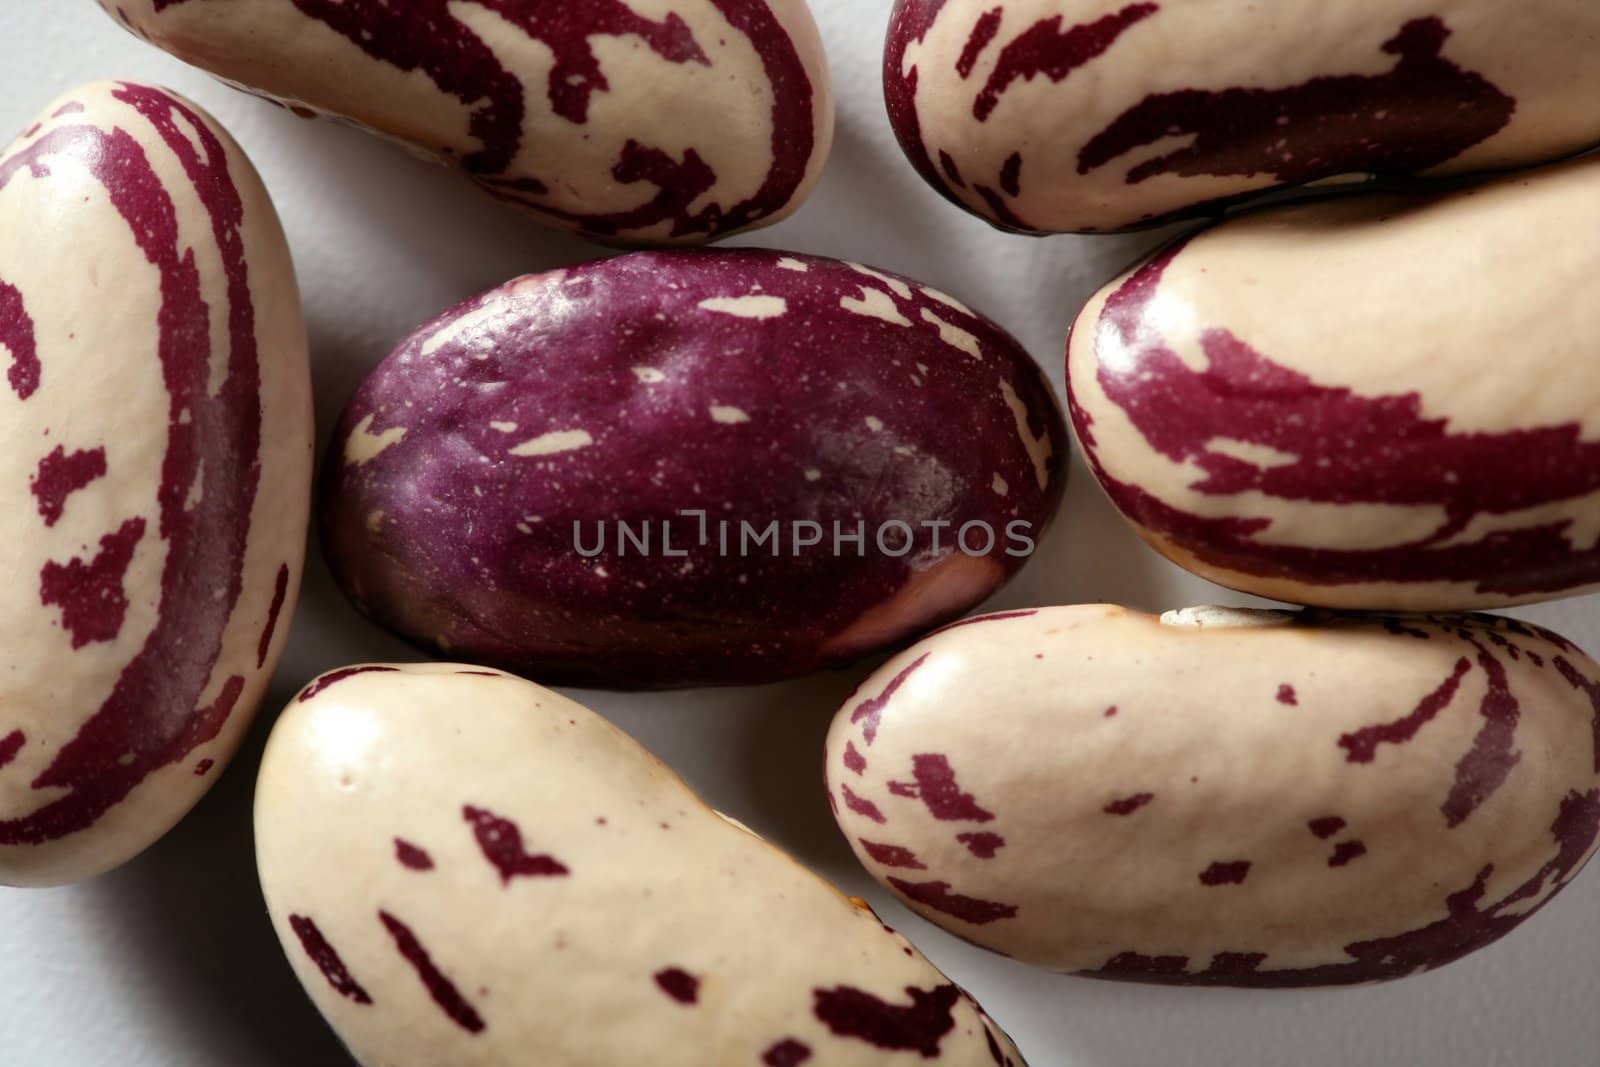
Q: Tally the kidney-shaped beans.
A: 7